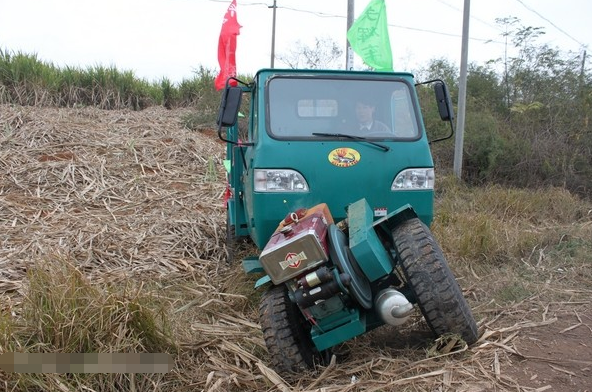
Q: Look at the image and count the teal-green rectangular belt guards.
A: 1